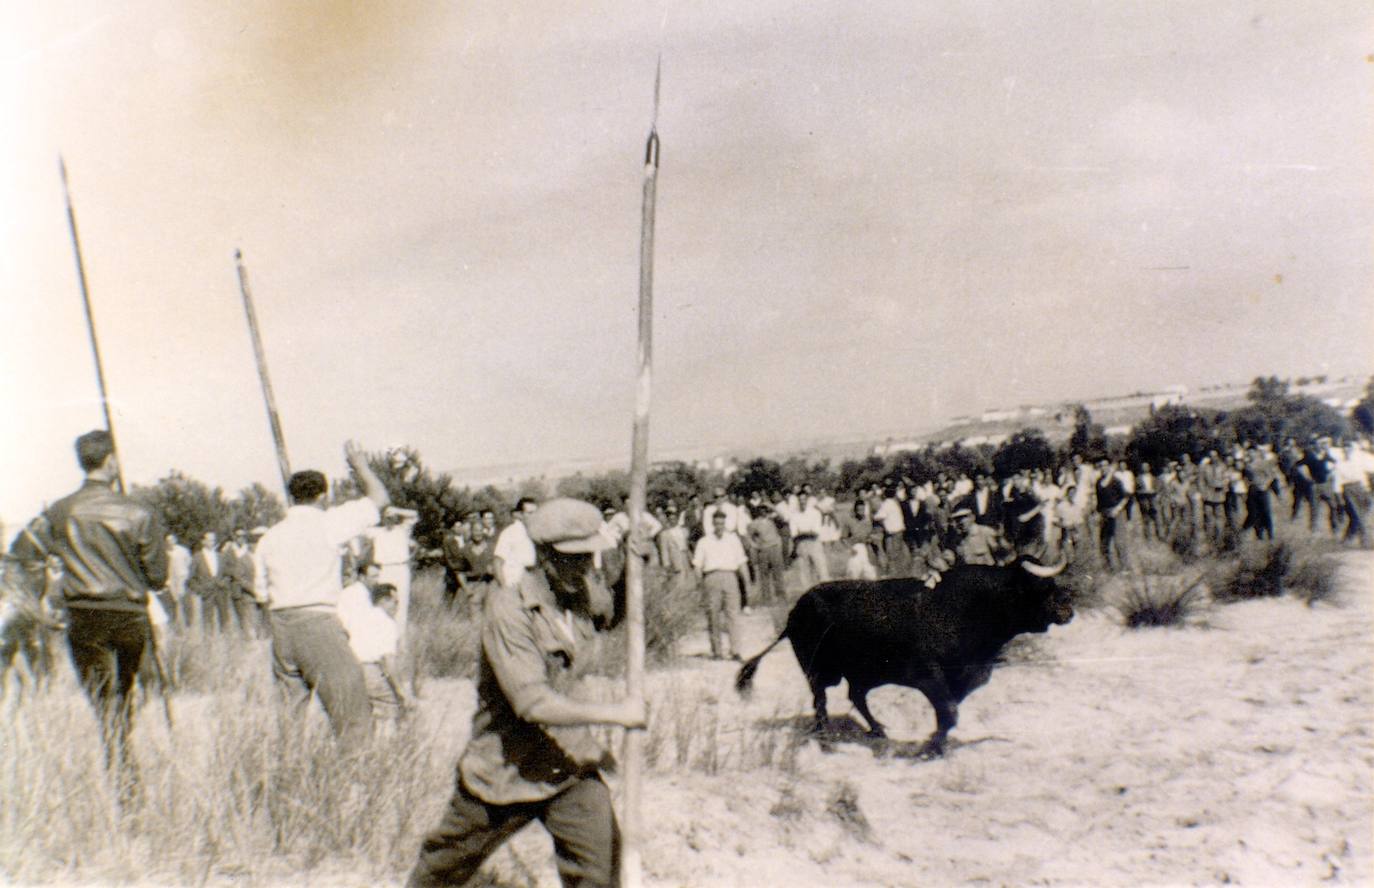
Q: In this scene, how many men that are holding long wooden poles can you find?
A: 3